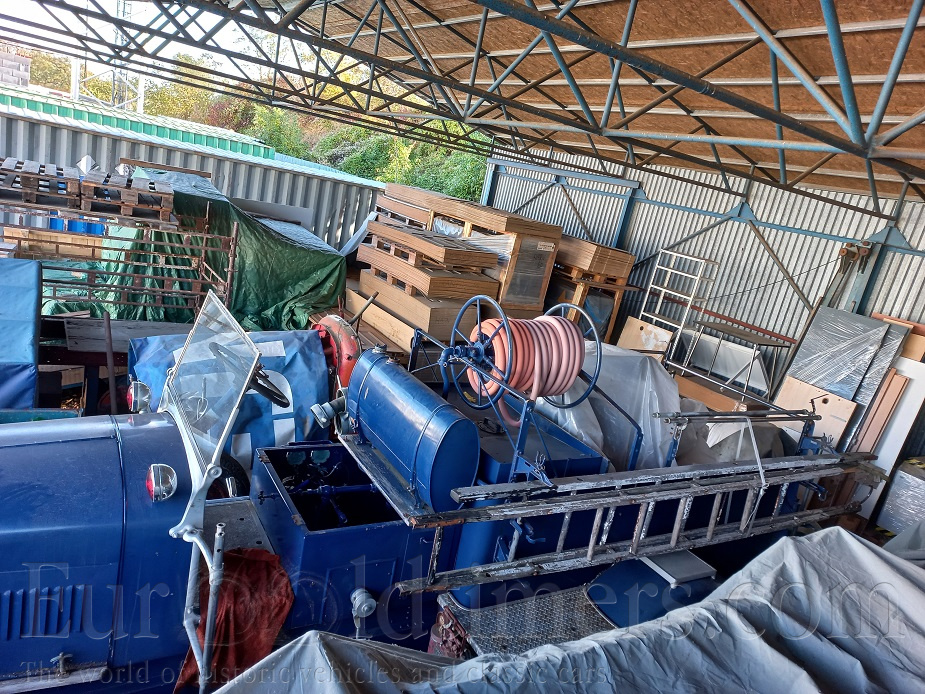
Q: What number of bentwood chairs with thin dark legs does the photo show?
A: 0